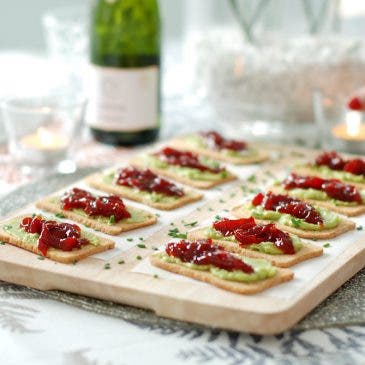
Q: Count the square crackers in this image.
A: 10